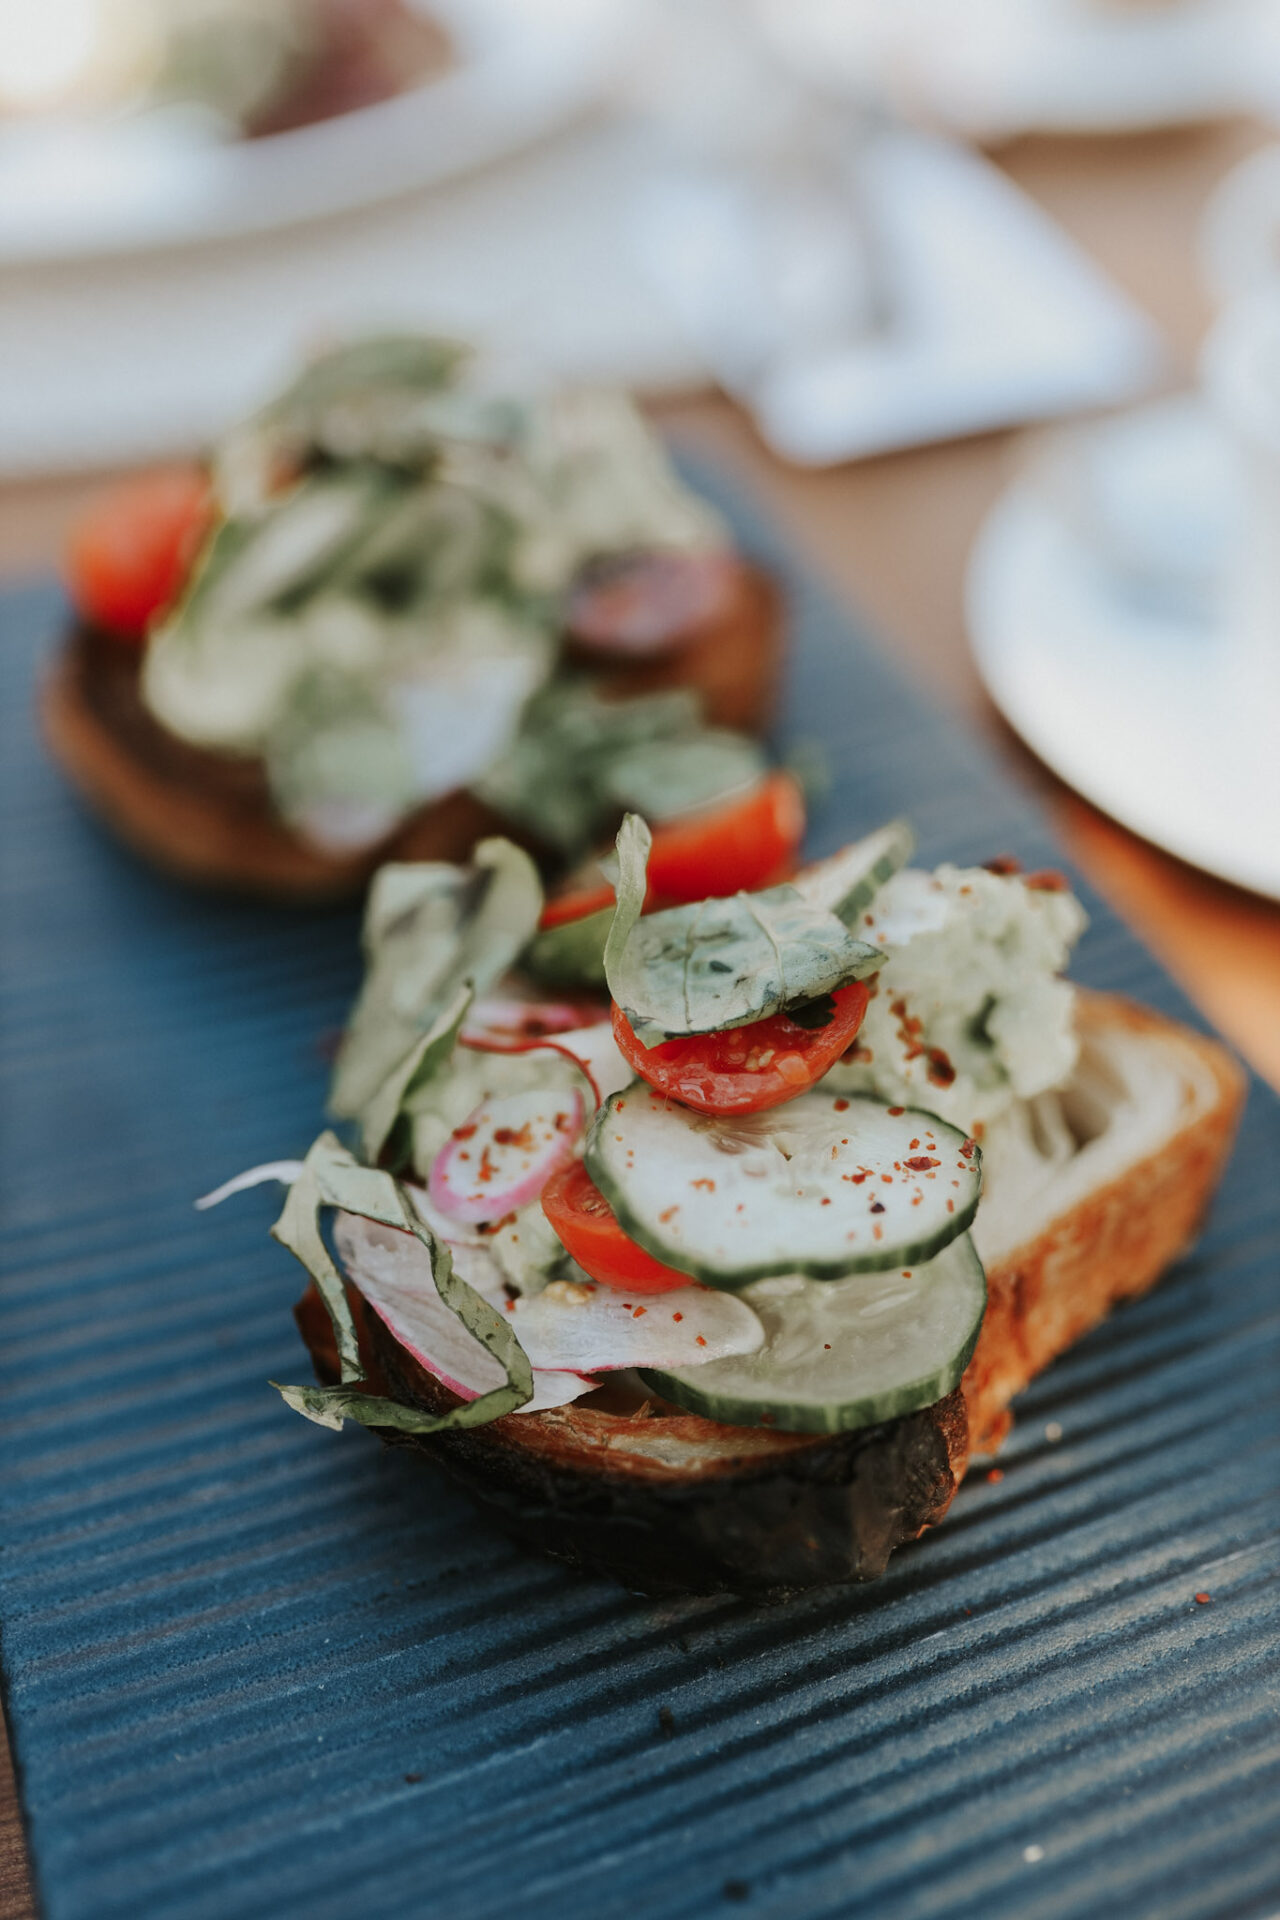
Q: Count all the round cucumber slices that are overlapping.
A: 2